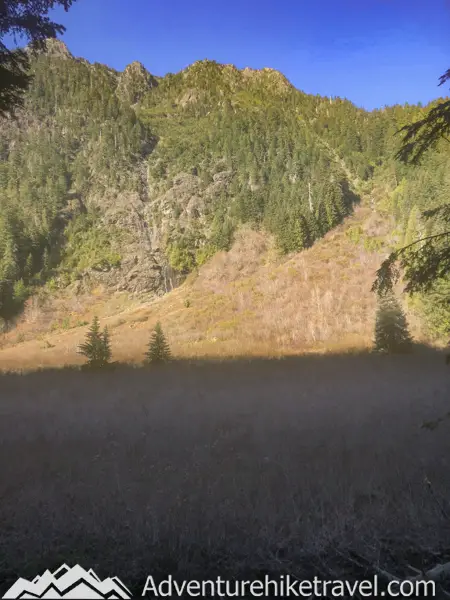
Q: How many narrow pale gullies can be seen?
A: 2